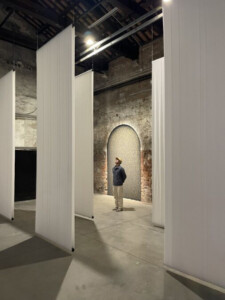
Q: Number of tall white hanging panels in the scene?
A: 5